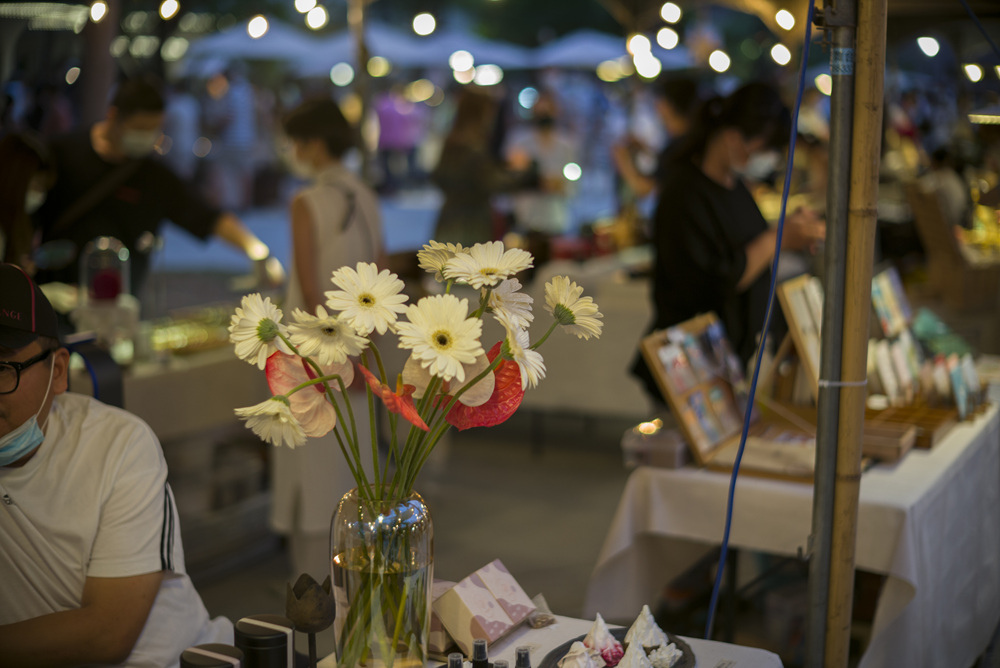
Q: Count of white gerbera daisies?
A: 10